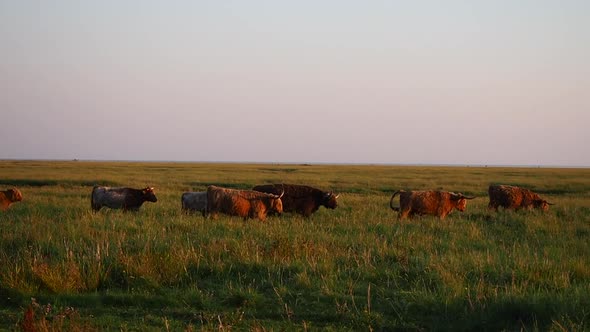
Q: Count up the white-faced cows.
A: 0